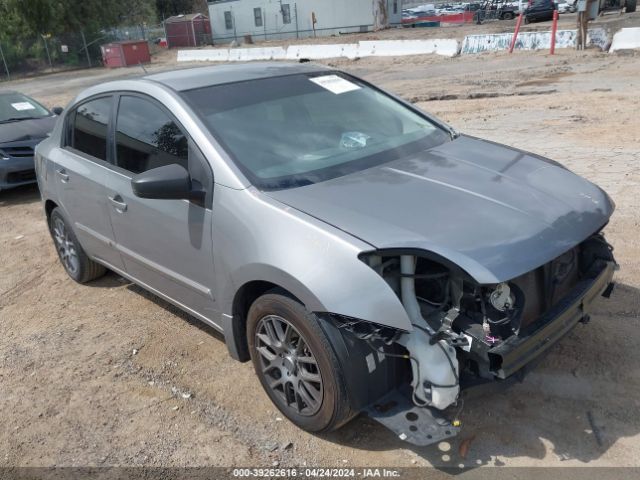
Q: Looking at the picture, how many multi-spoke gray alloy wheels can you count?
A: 2